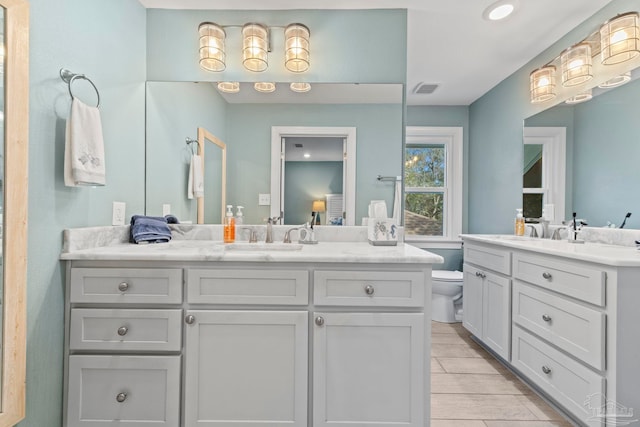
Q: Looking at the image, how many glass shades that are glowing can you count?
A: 6